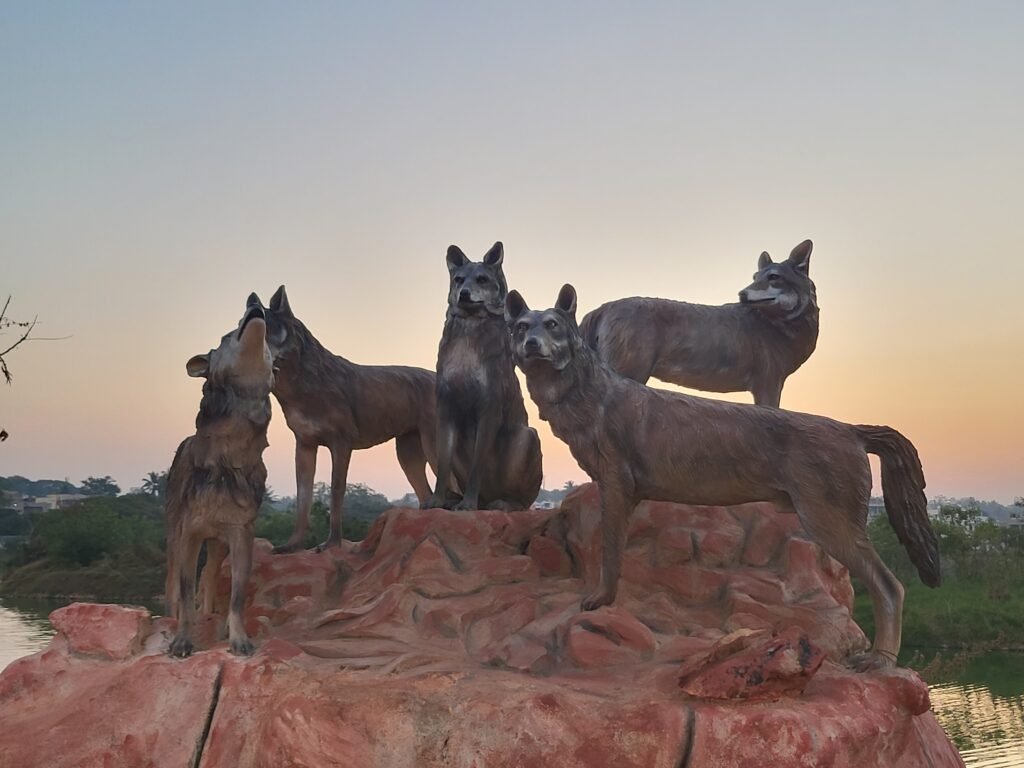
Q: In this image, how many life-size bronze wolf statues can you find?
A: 5